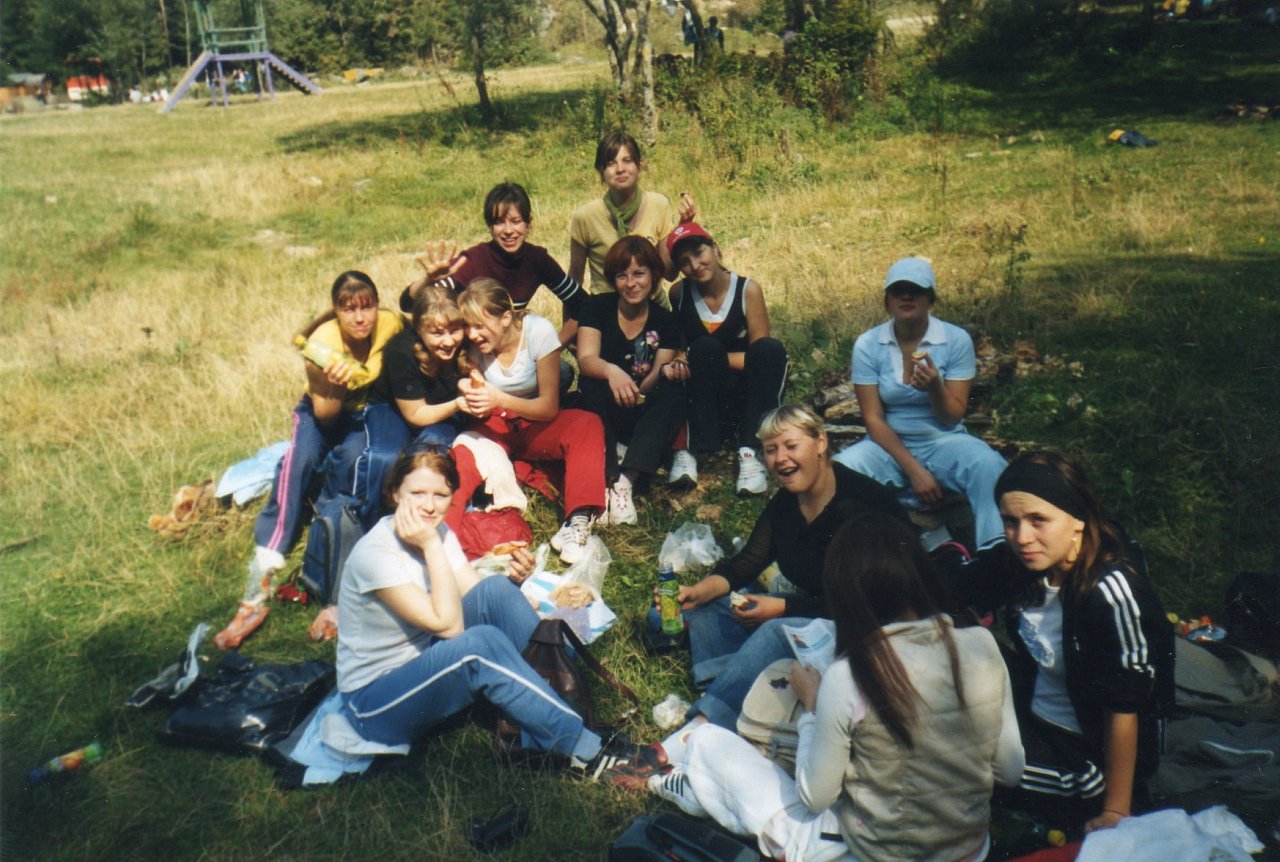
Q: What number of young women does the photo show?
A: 12